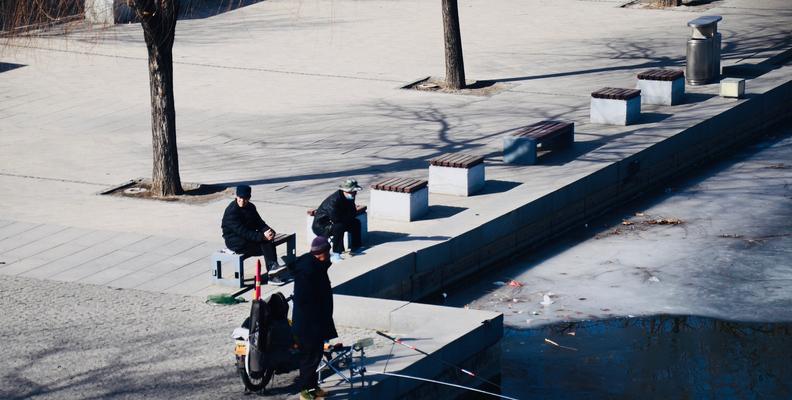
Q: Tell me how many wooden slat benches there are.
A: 7